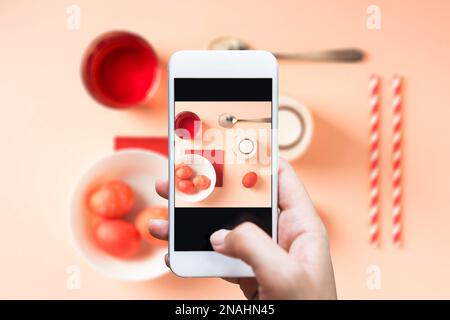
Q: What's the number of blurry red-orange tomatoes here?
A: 3